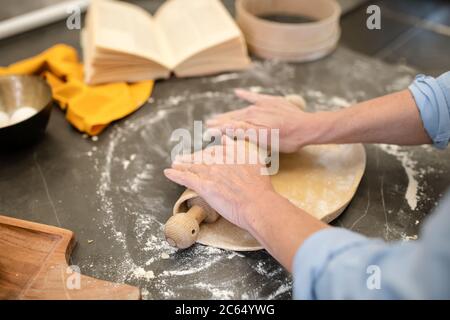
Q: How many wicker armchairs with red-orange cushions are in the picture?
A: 0